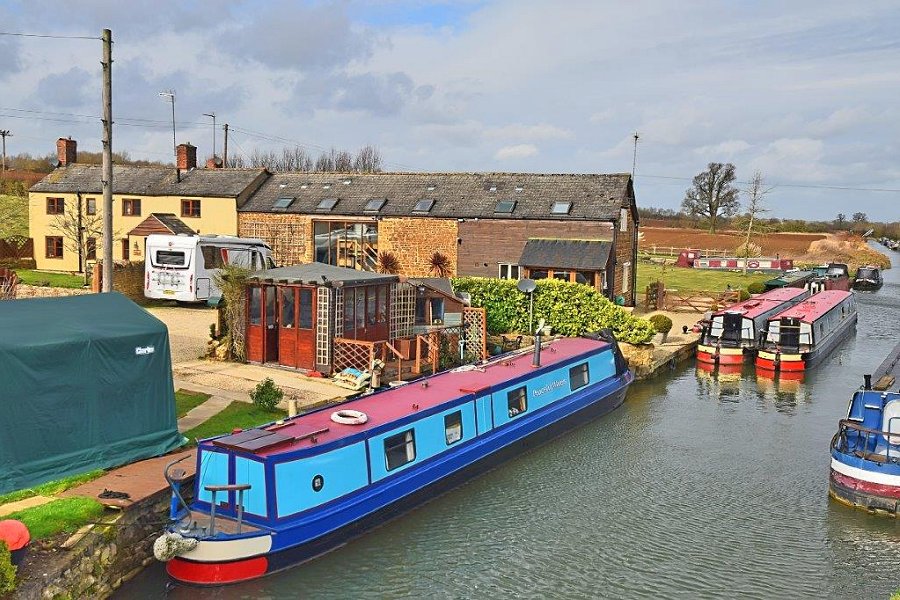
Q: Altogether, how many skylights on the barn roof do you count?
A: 6